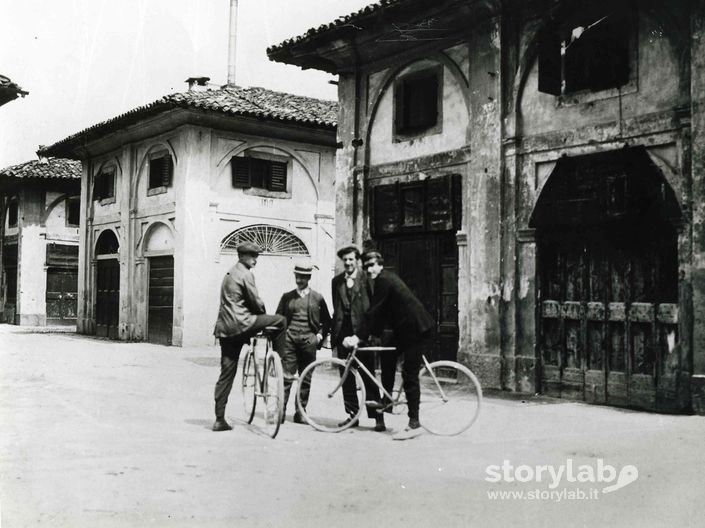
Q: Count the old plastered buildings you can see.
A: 3